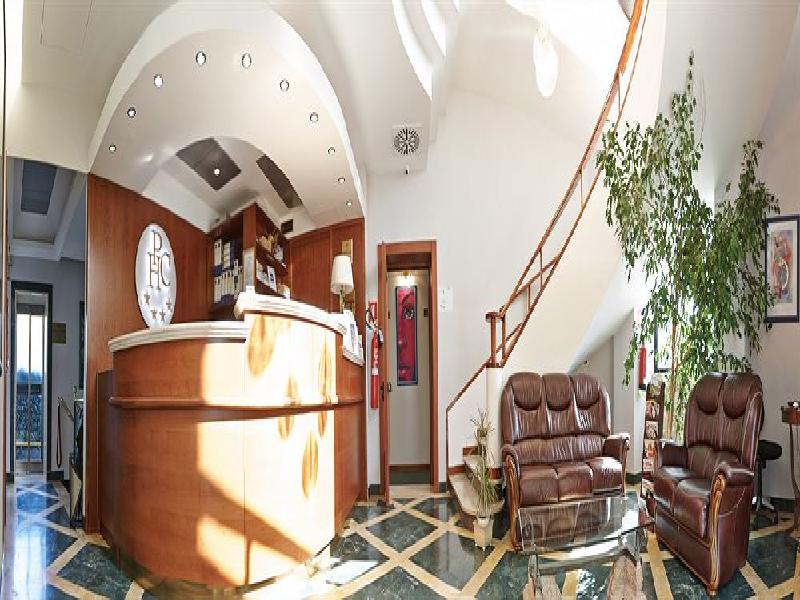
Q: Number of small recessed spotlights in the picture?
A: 11